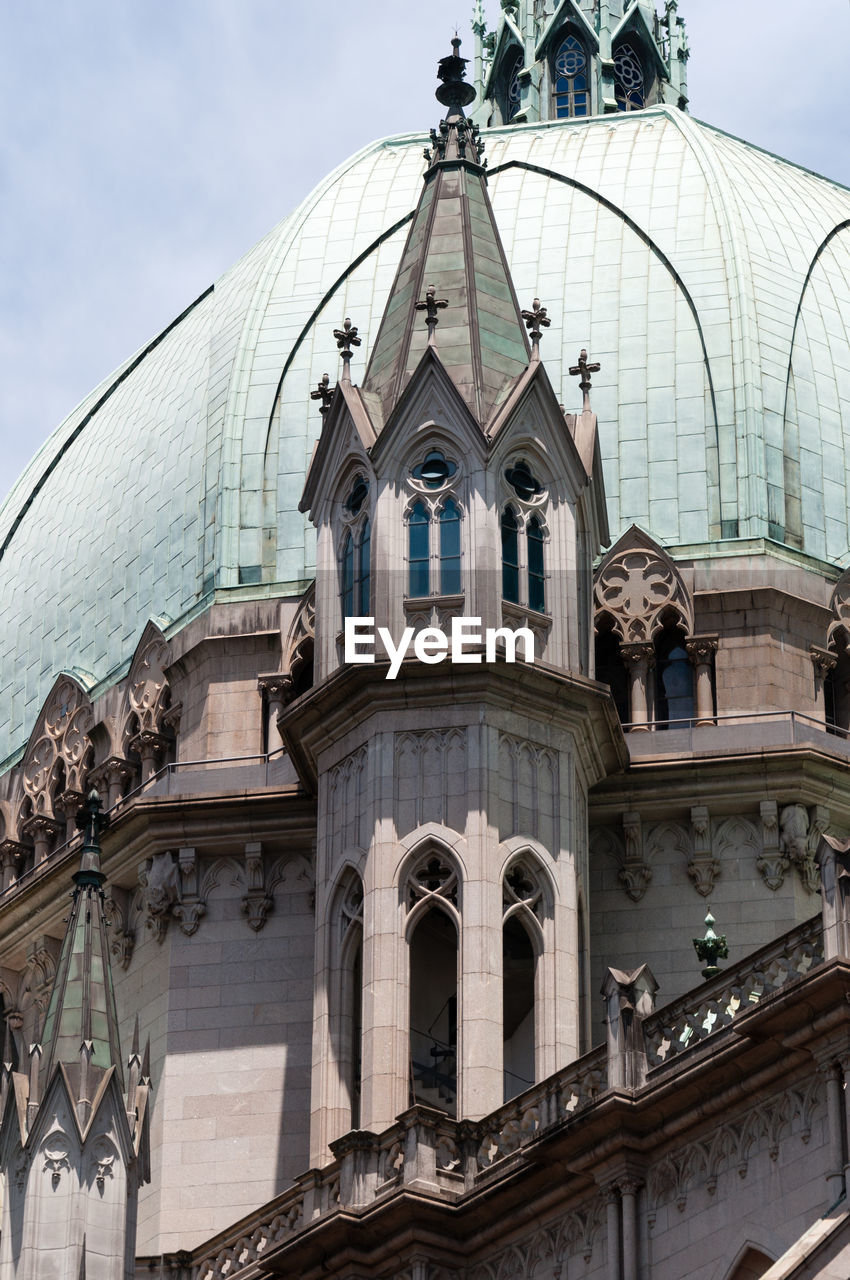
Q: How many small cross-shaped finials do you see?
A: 5